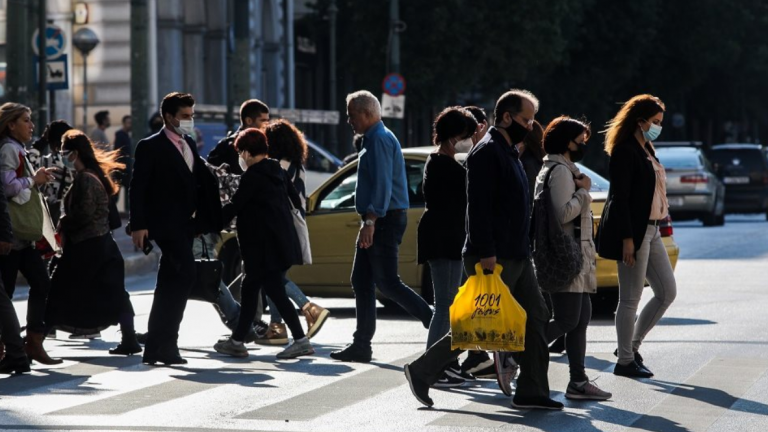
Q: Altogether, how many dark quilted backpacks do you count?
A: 1